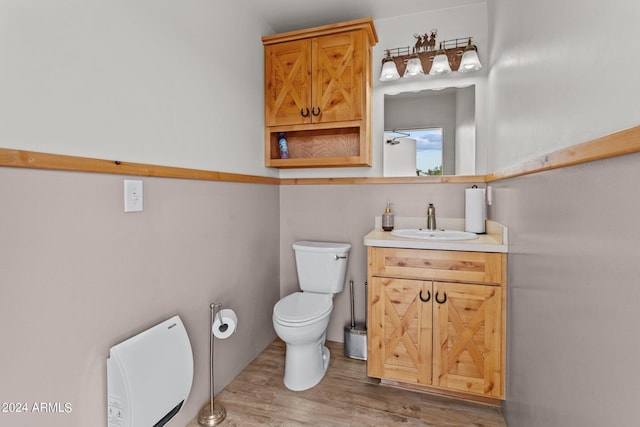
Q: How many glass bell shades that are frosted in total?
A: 4